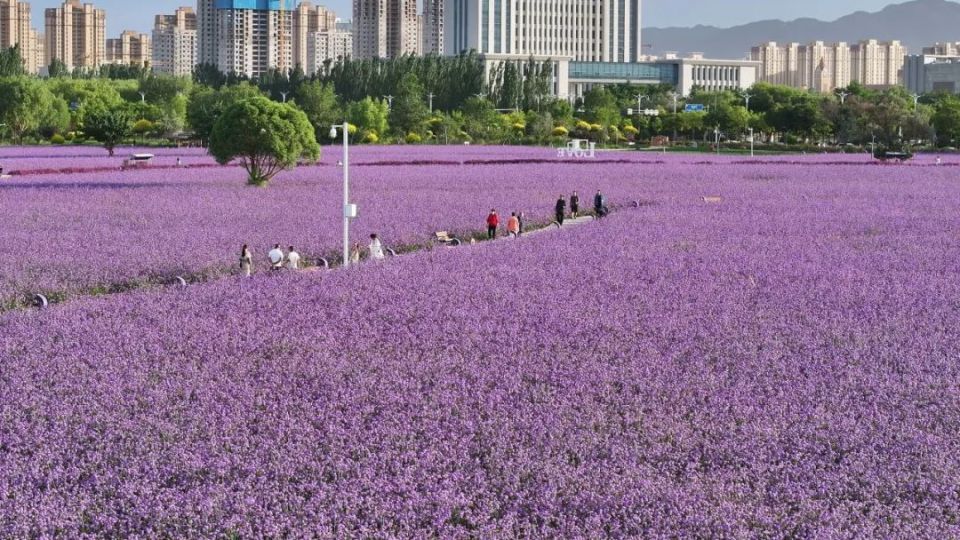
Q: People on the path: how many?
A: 11